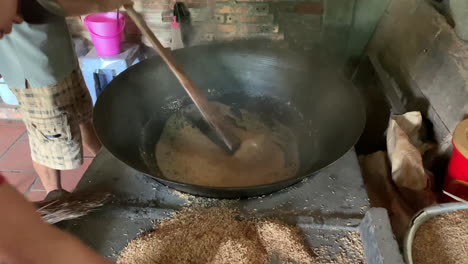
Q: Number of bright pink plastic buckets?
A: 1